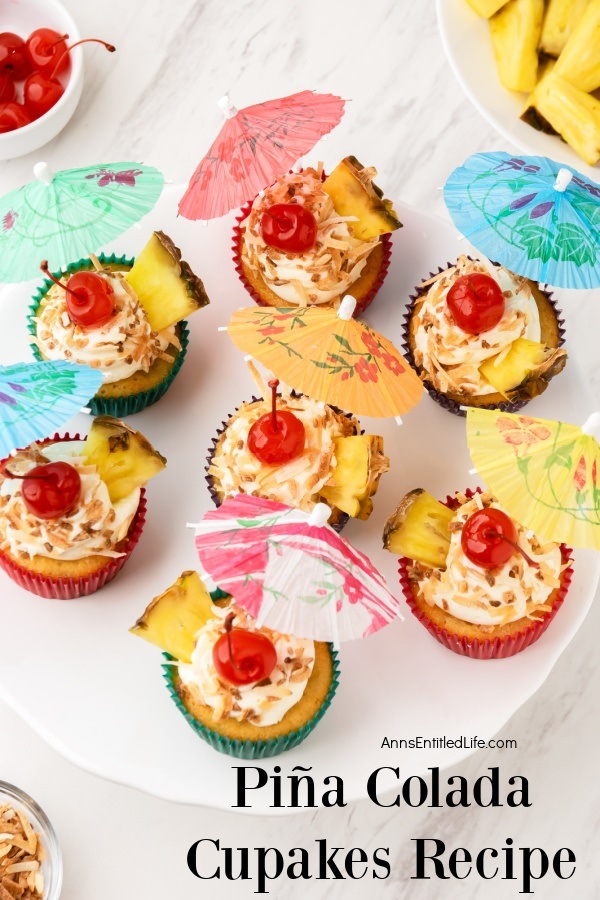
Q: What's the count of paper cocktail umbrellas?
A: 7